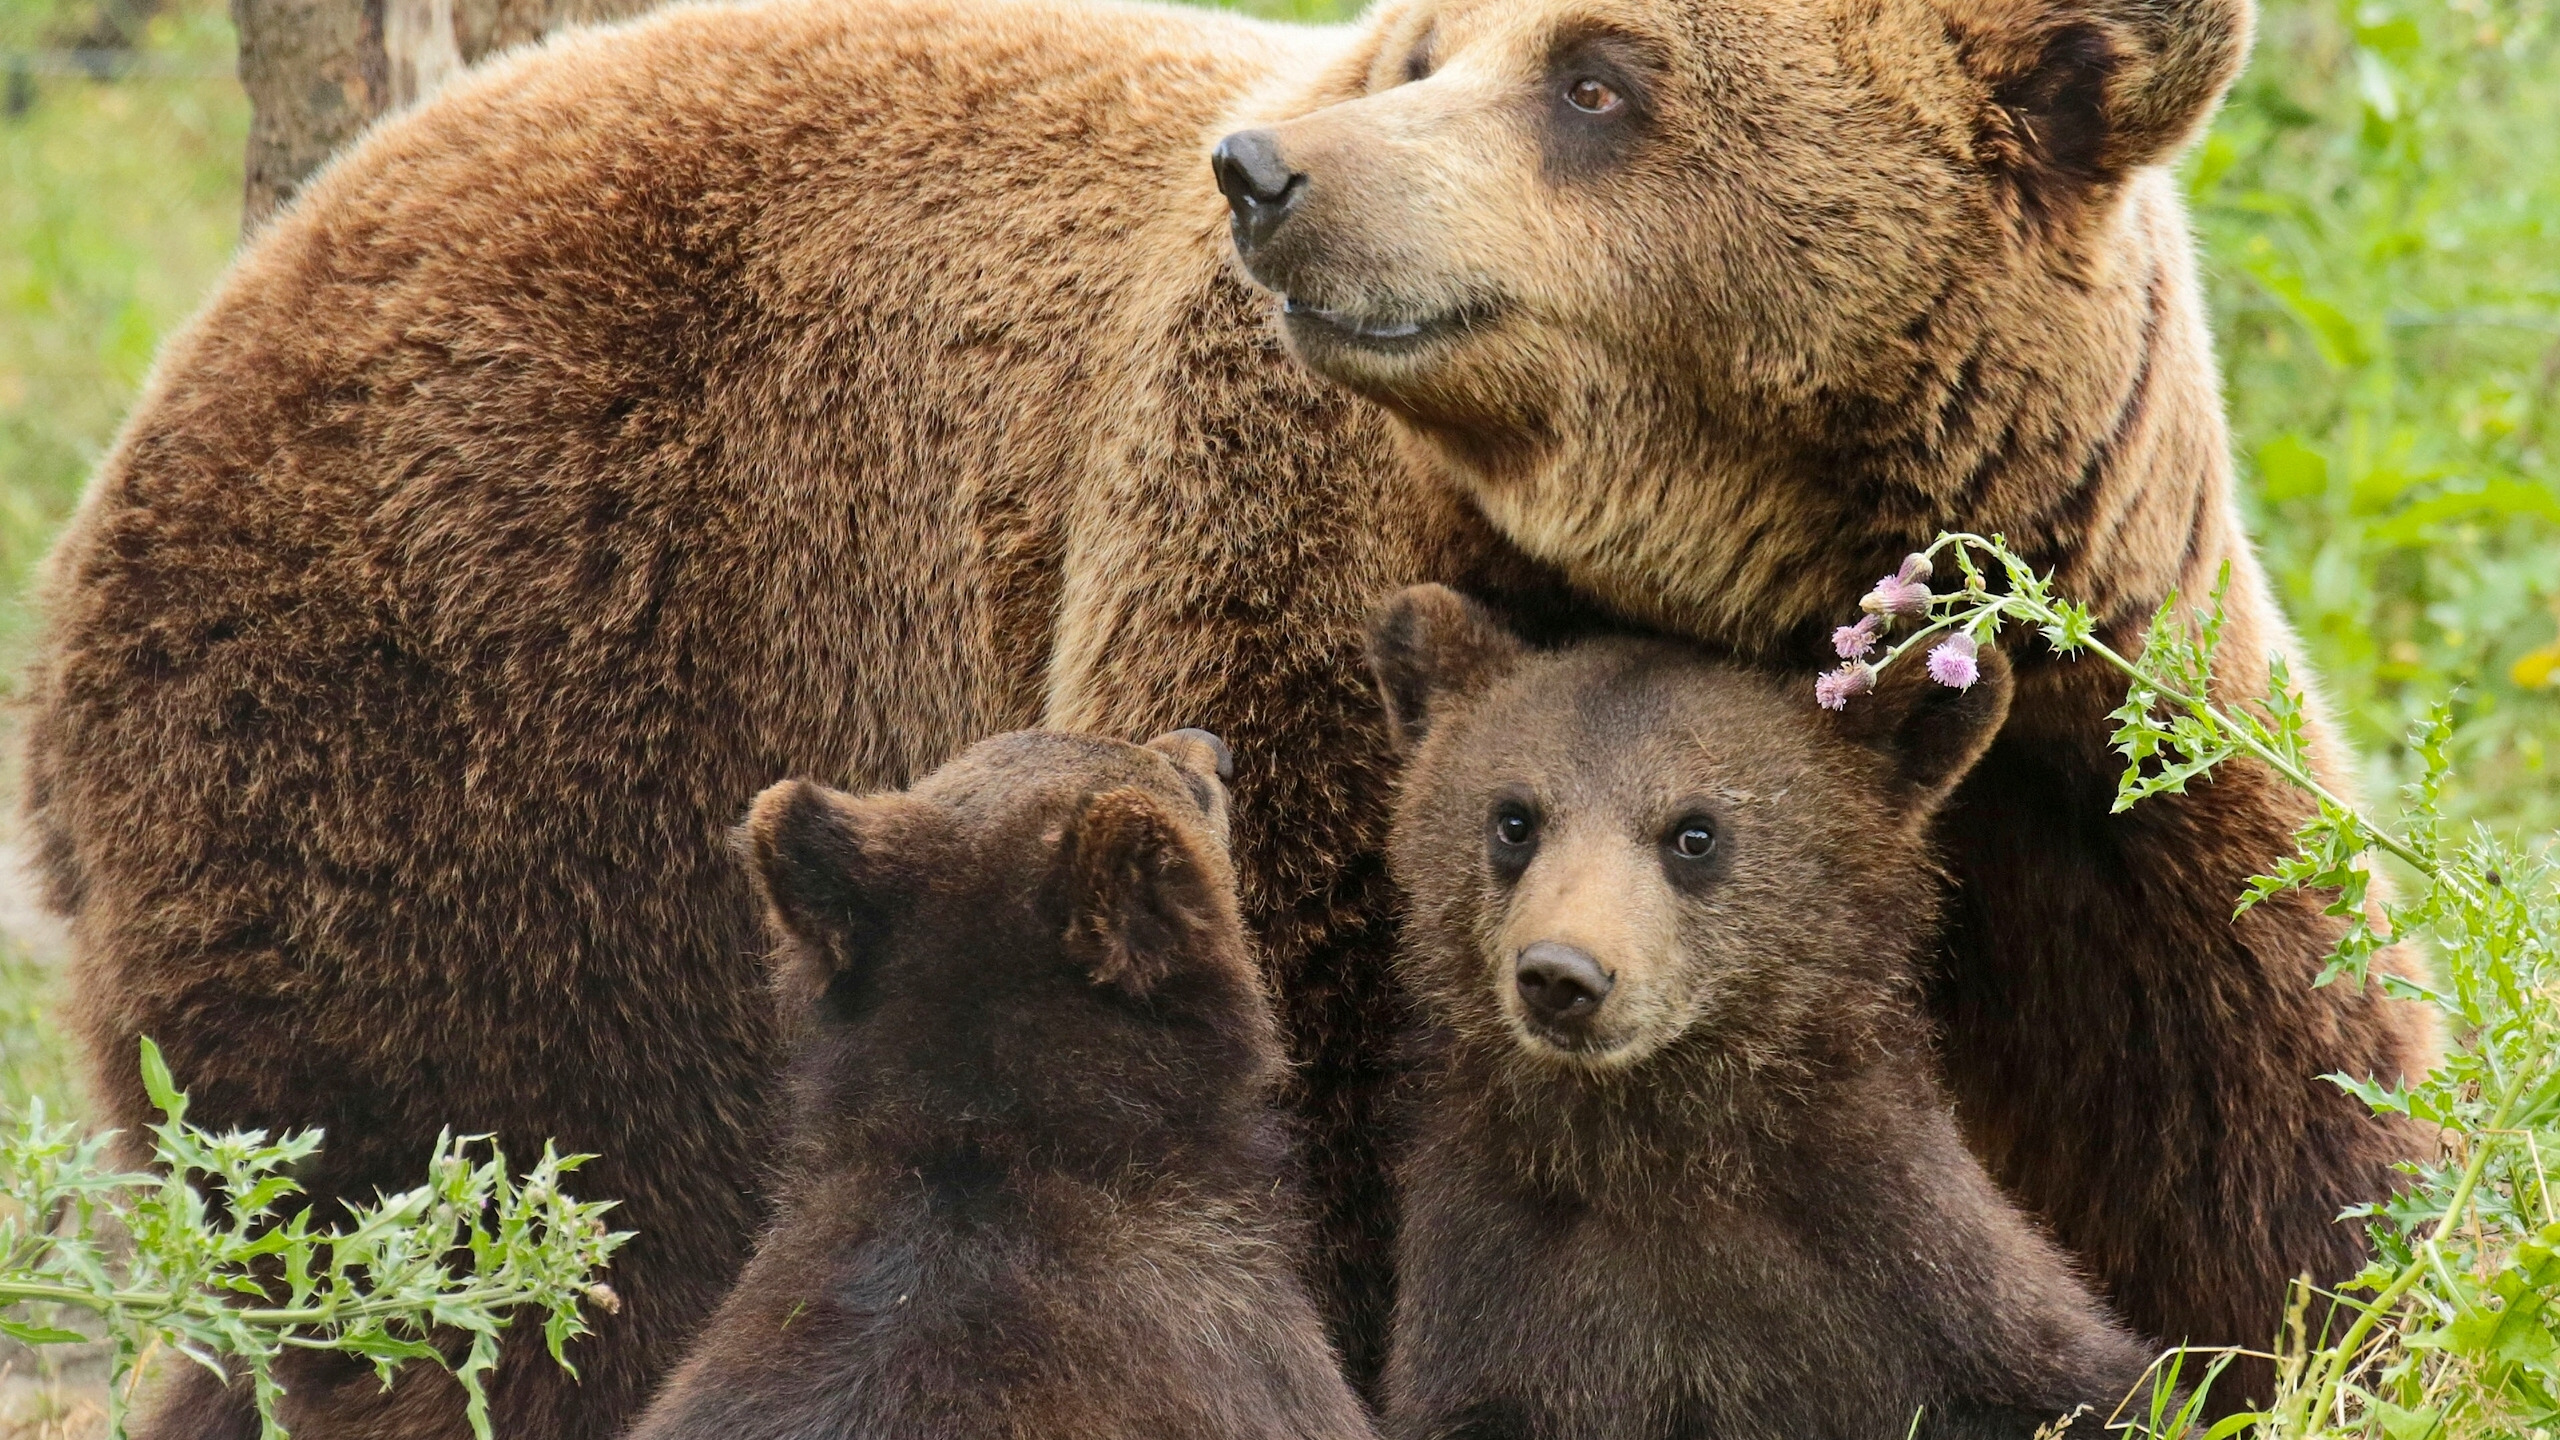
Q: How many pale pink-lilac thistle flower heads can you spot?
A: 5